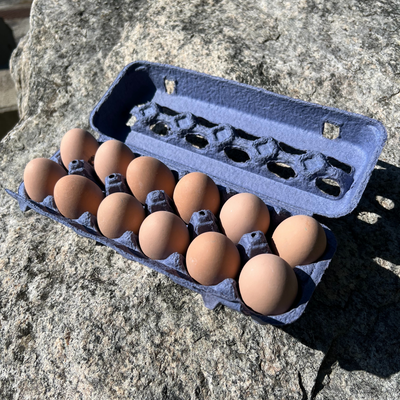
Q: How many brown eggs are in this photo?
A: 12